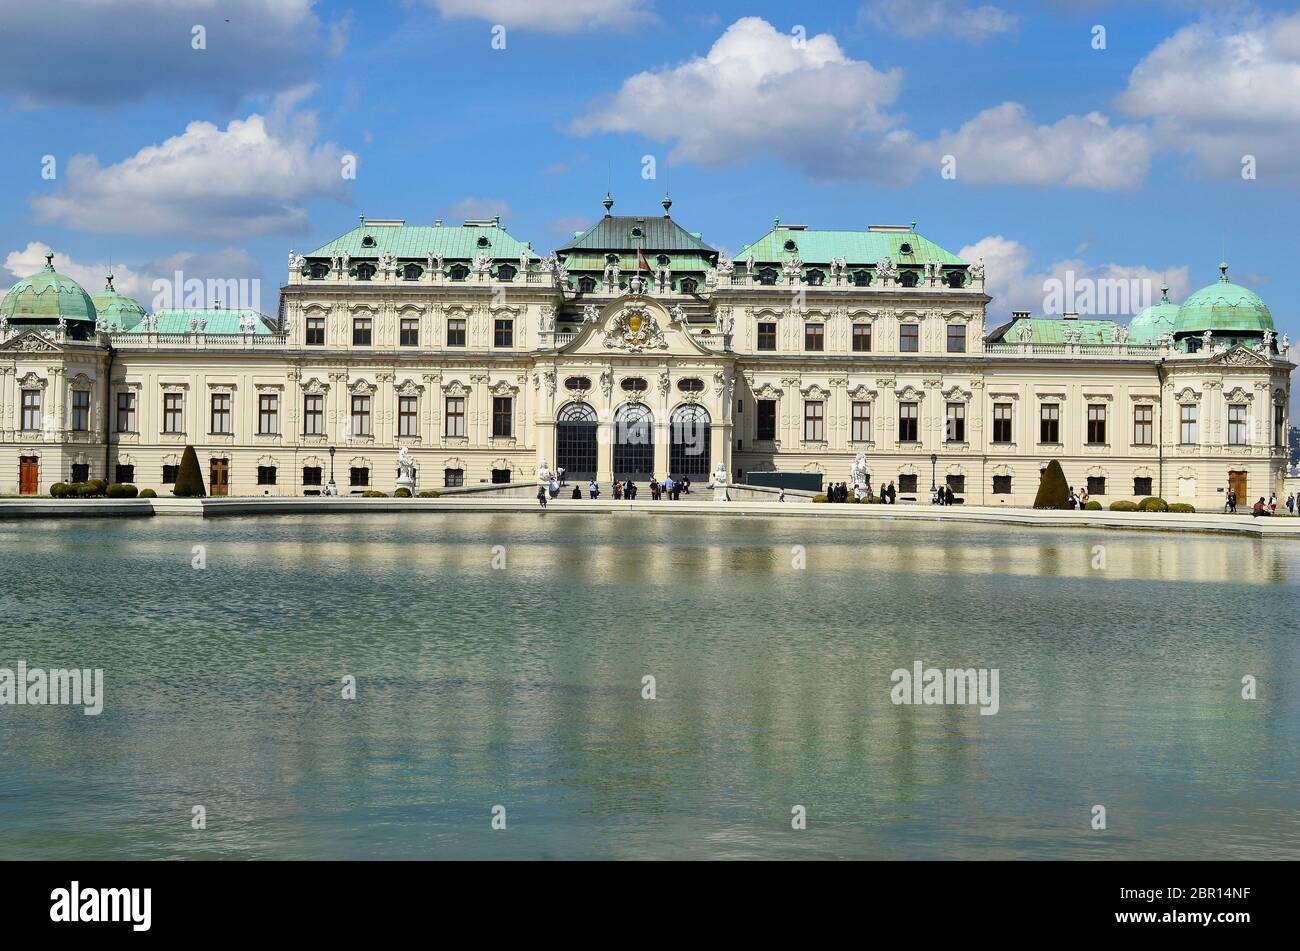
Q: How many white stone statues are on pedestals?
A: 4